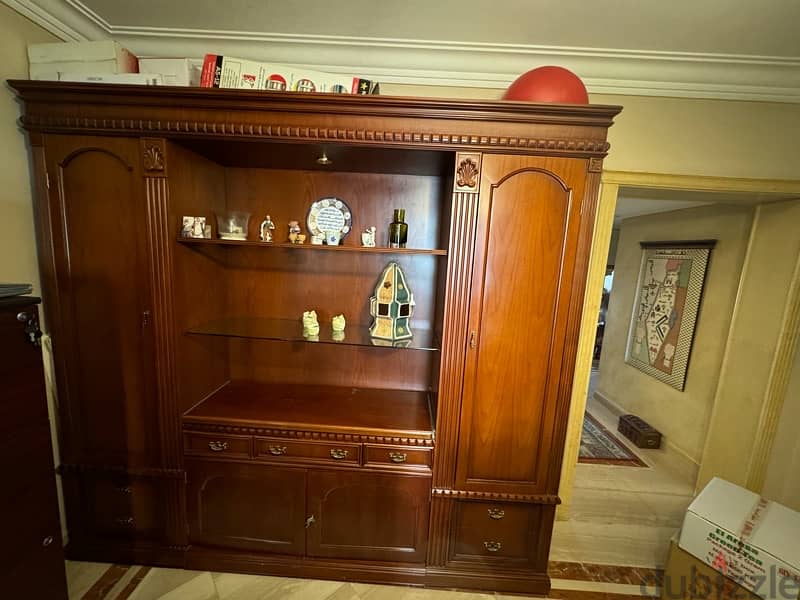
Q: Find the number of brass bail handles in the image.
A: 8